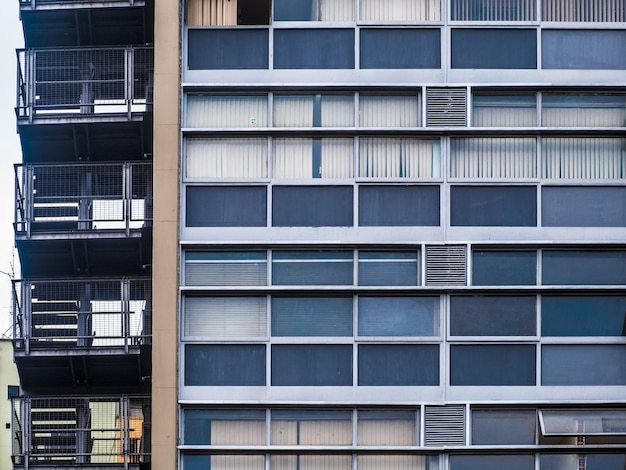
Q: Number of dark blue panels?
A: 15